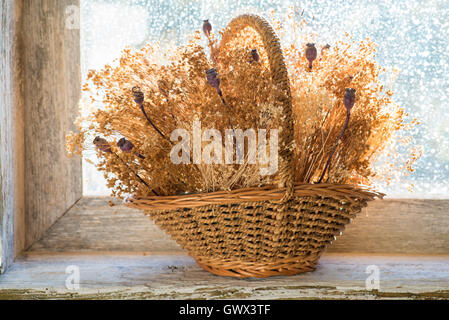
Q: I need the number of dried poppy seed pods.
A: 8